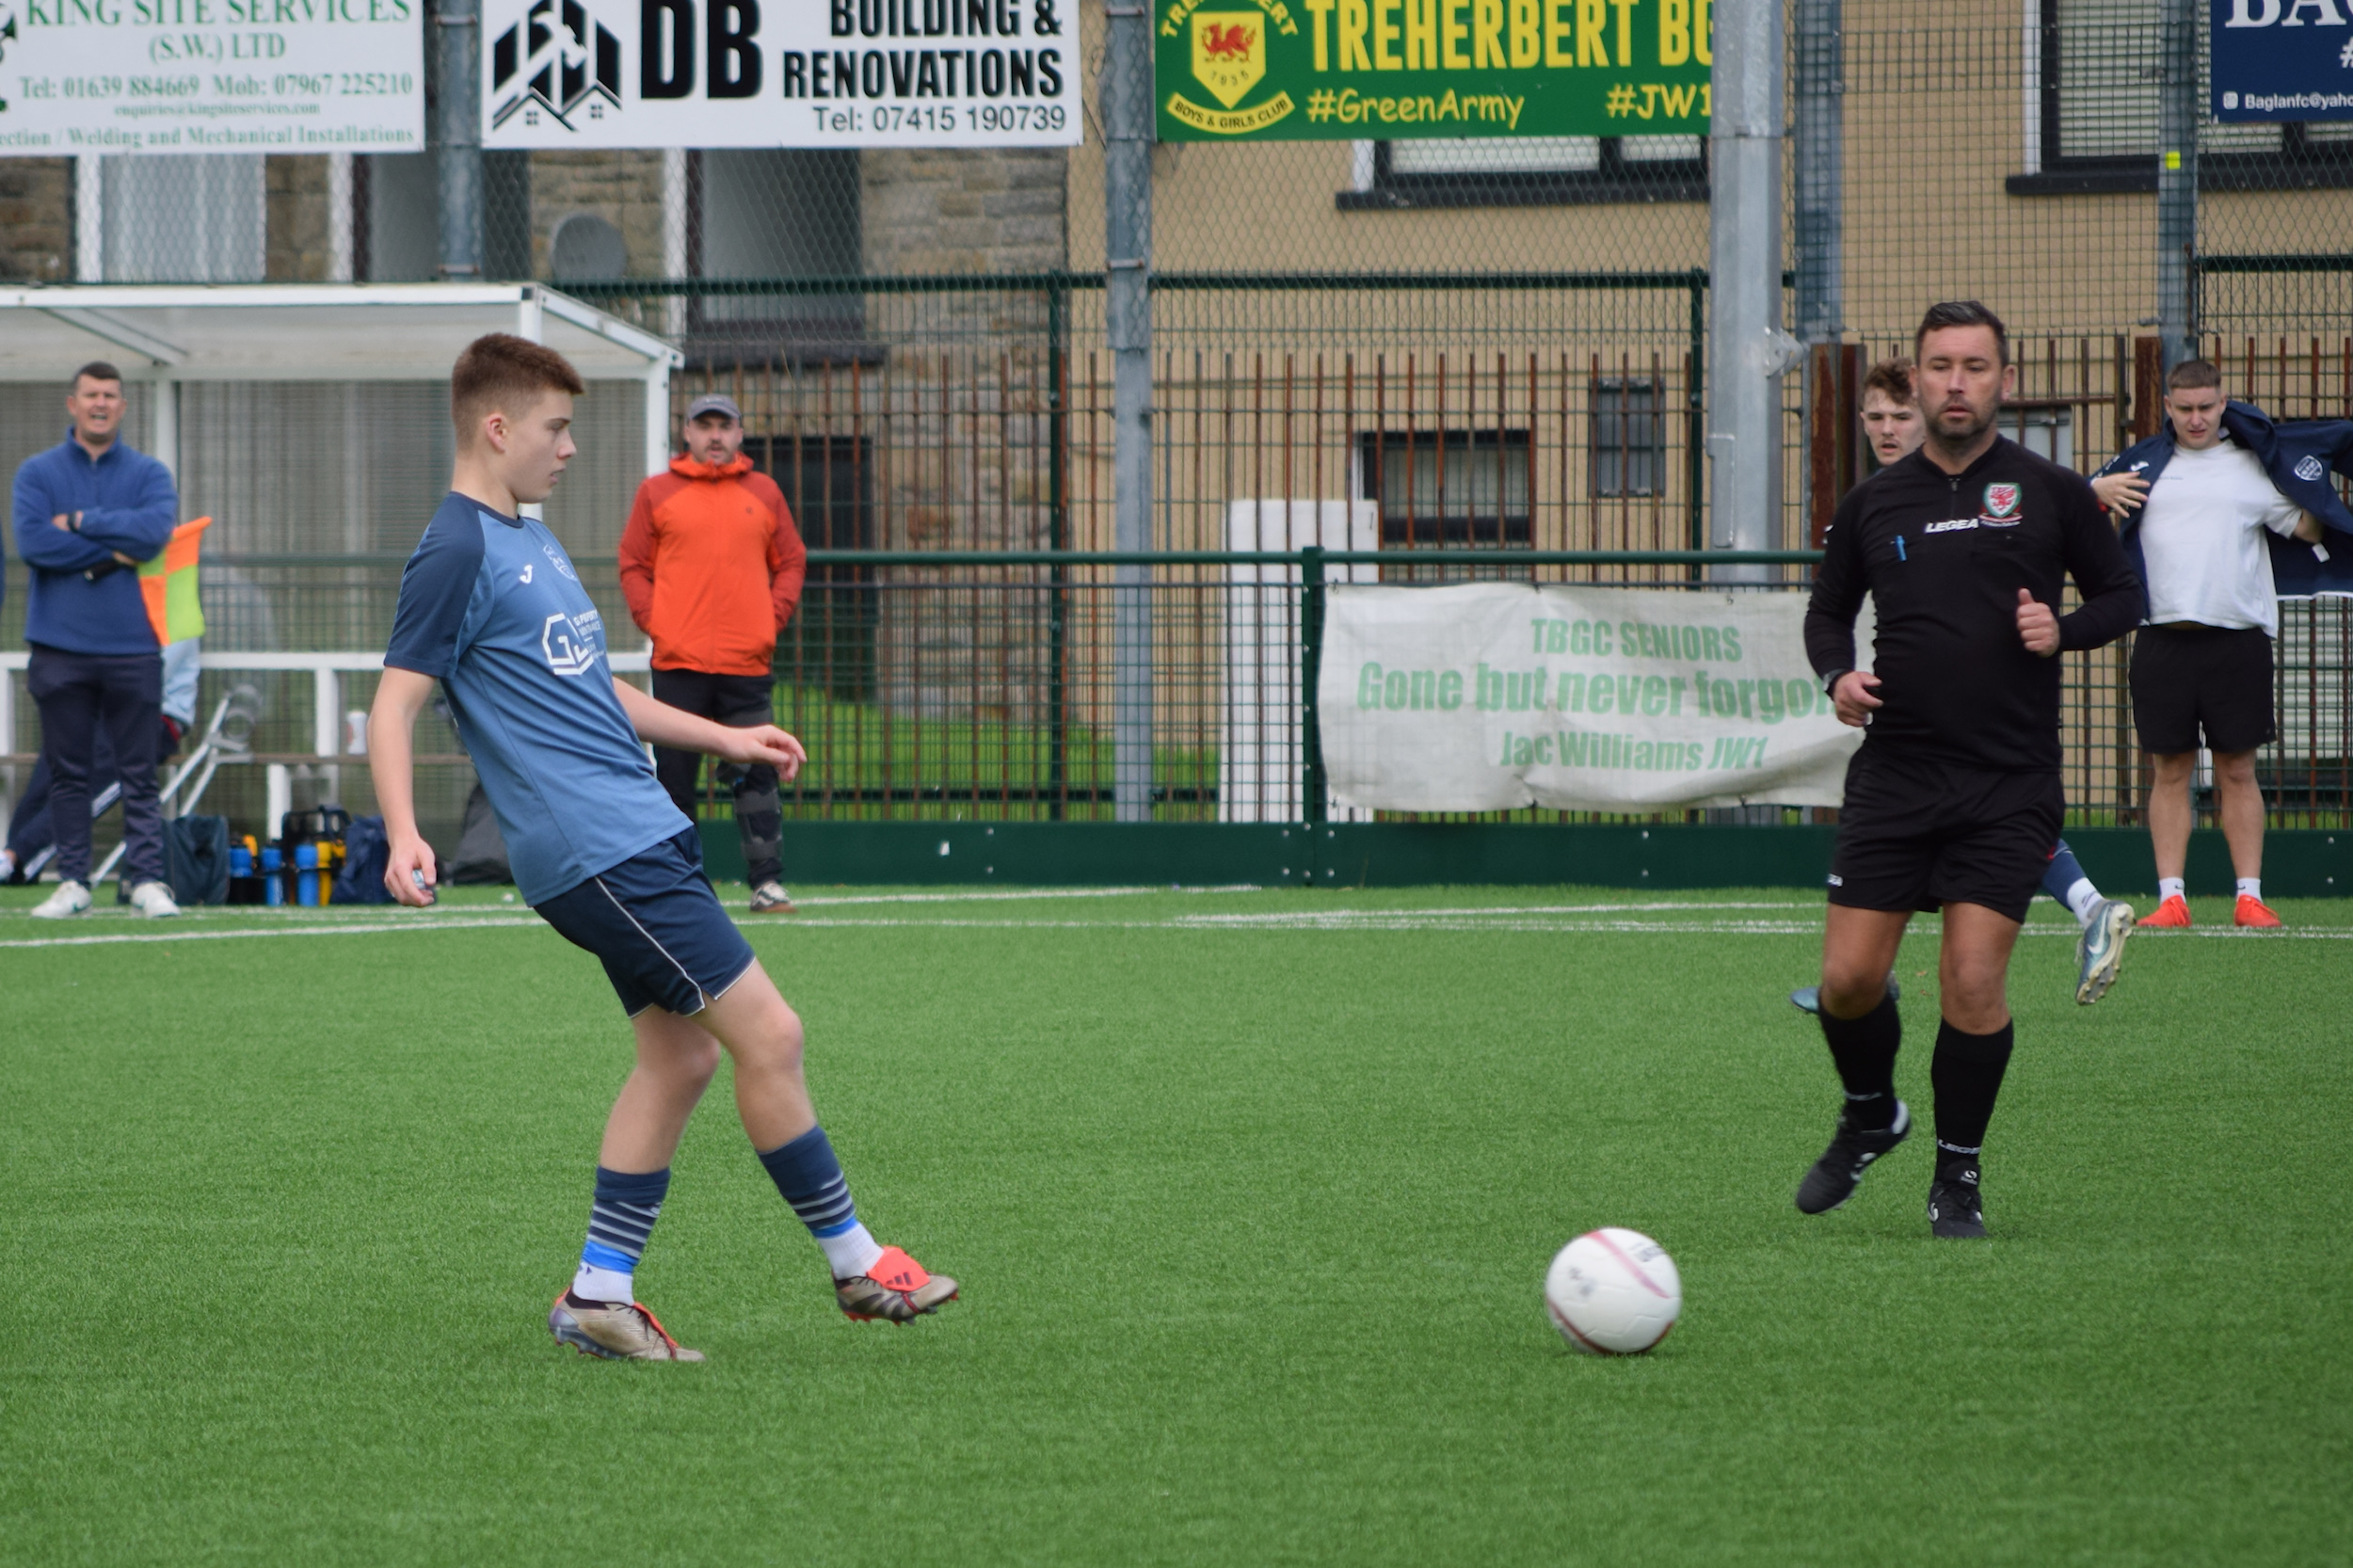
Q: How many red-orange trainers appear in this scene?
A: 2